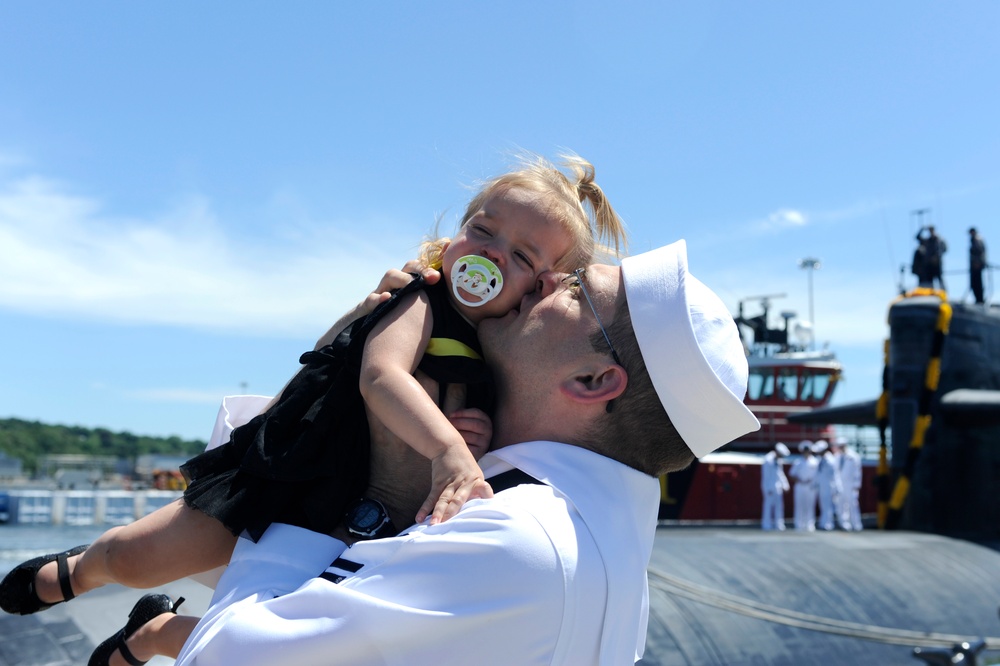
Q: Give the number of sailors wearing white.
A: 5